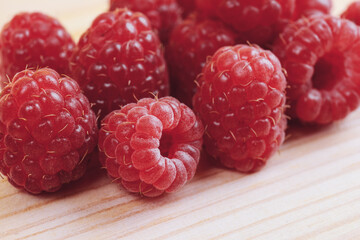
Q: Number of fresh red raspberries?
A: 11